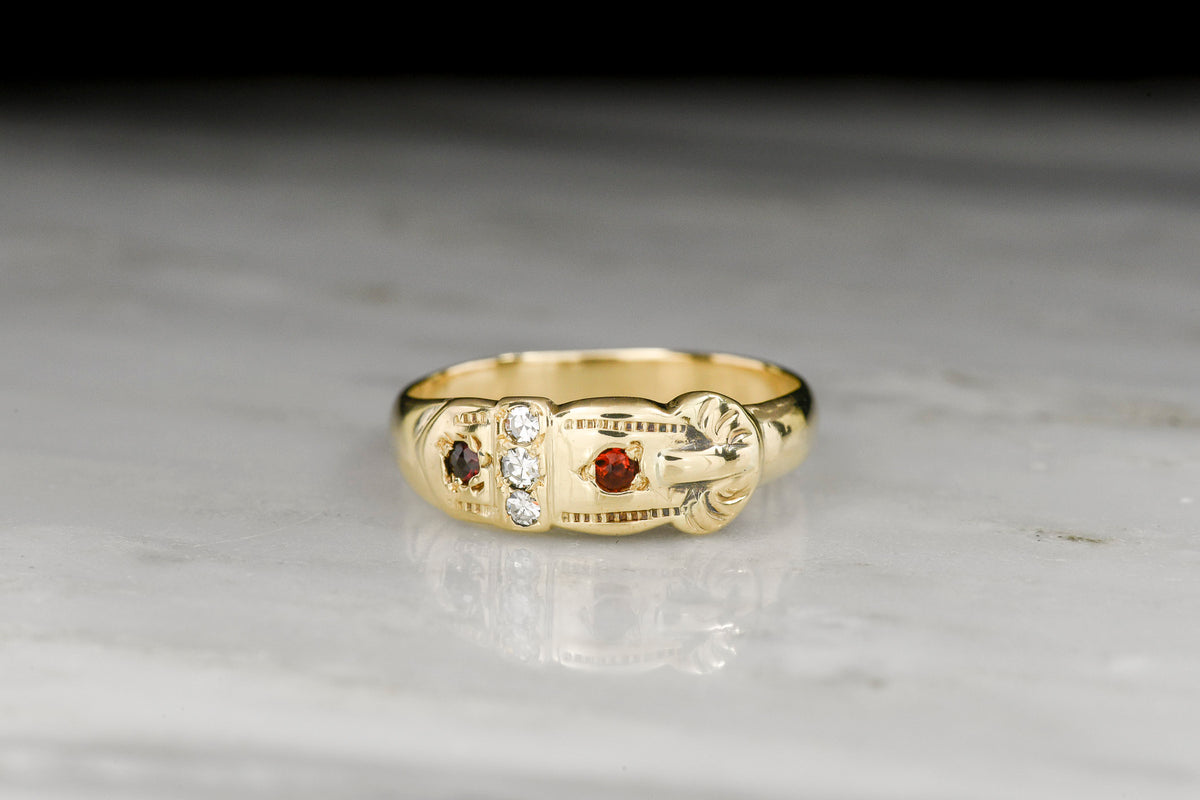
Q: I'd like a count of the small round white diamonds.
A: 3